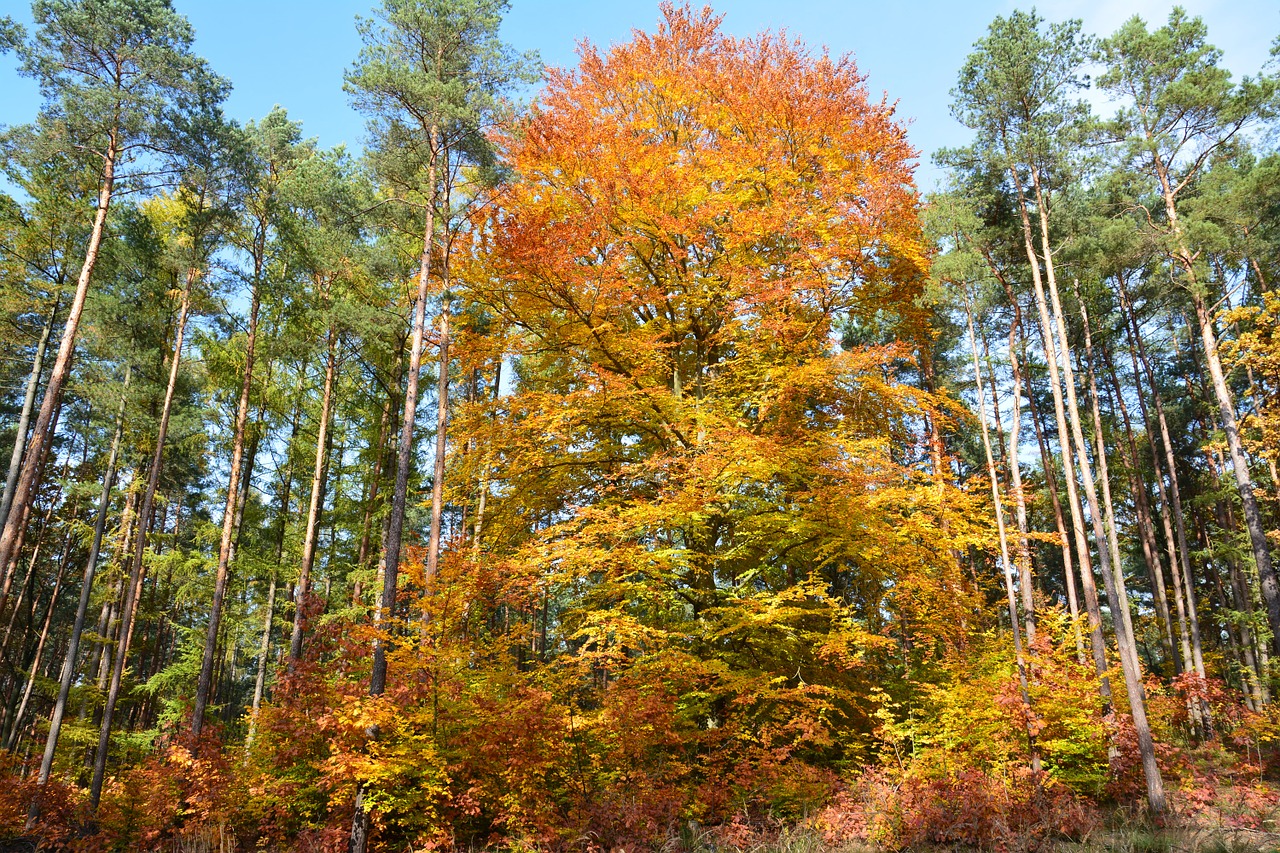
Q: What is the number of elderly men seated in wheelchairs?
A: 0